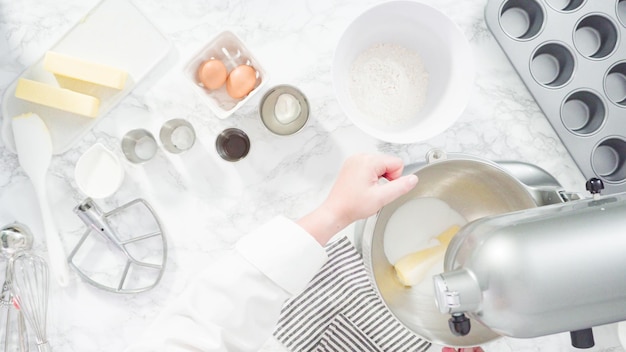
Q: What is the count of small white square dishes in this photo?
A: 1